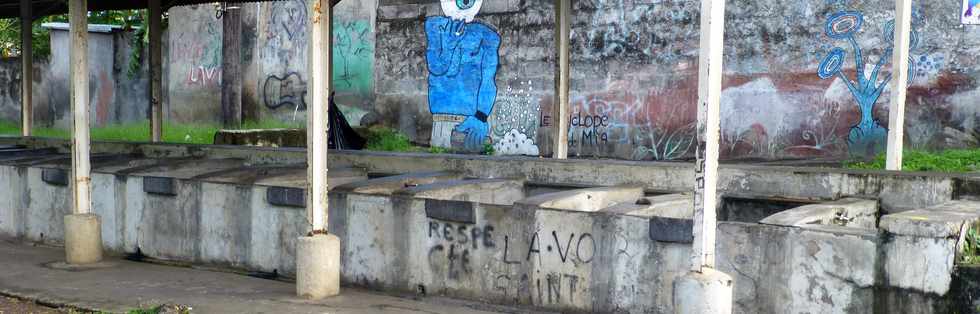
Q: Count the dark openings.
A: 5